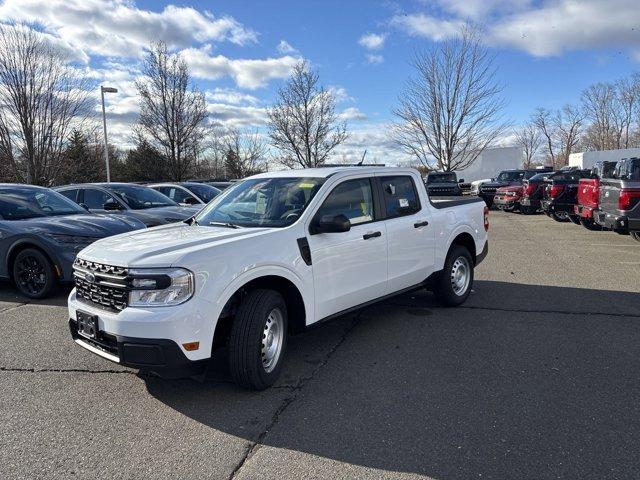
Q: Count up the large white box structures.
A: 2